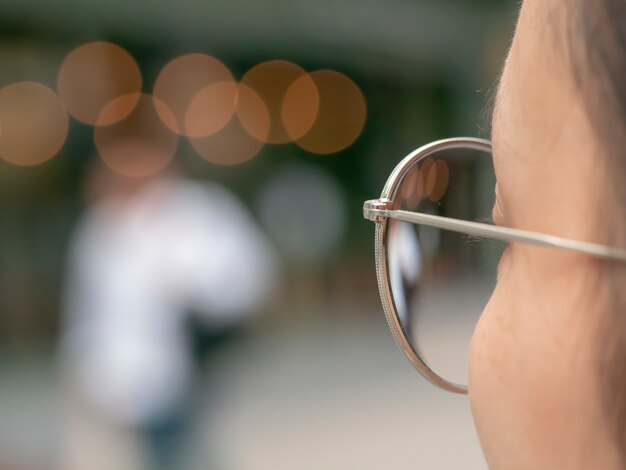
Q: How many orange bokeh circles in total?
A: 7